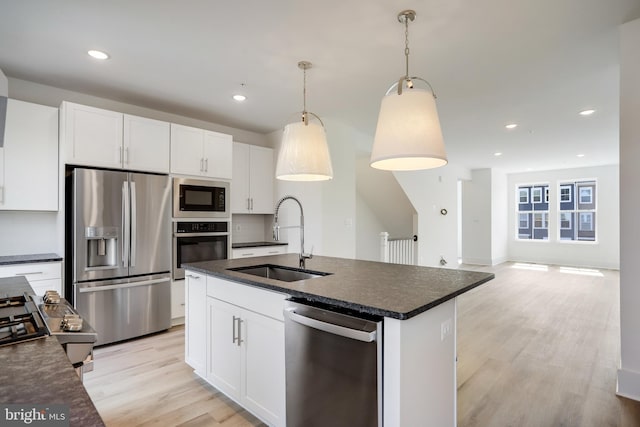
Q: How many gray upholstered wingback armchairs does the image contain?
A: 0